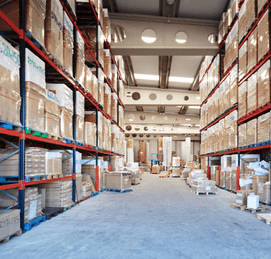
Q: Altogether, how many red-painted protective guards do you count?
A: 5